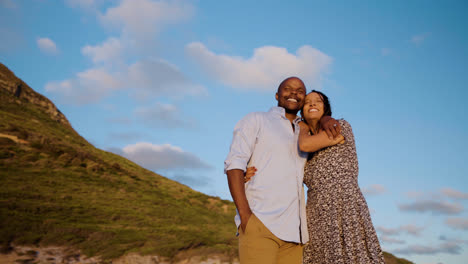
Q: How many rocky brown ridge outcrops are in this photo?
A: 1